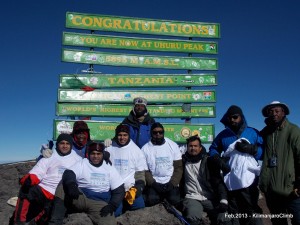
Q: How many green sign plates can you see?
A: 7